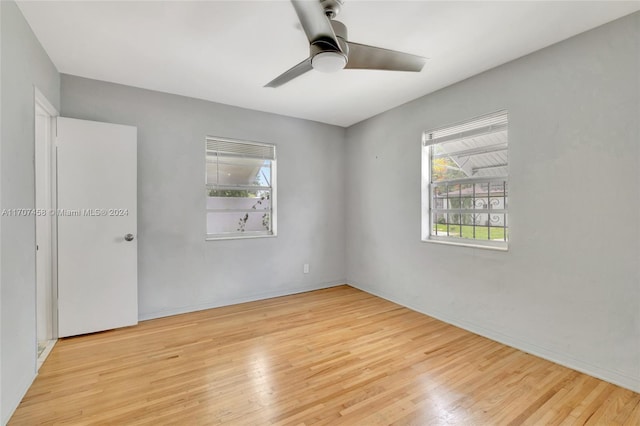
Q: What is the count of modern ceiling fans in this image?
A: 1